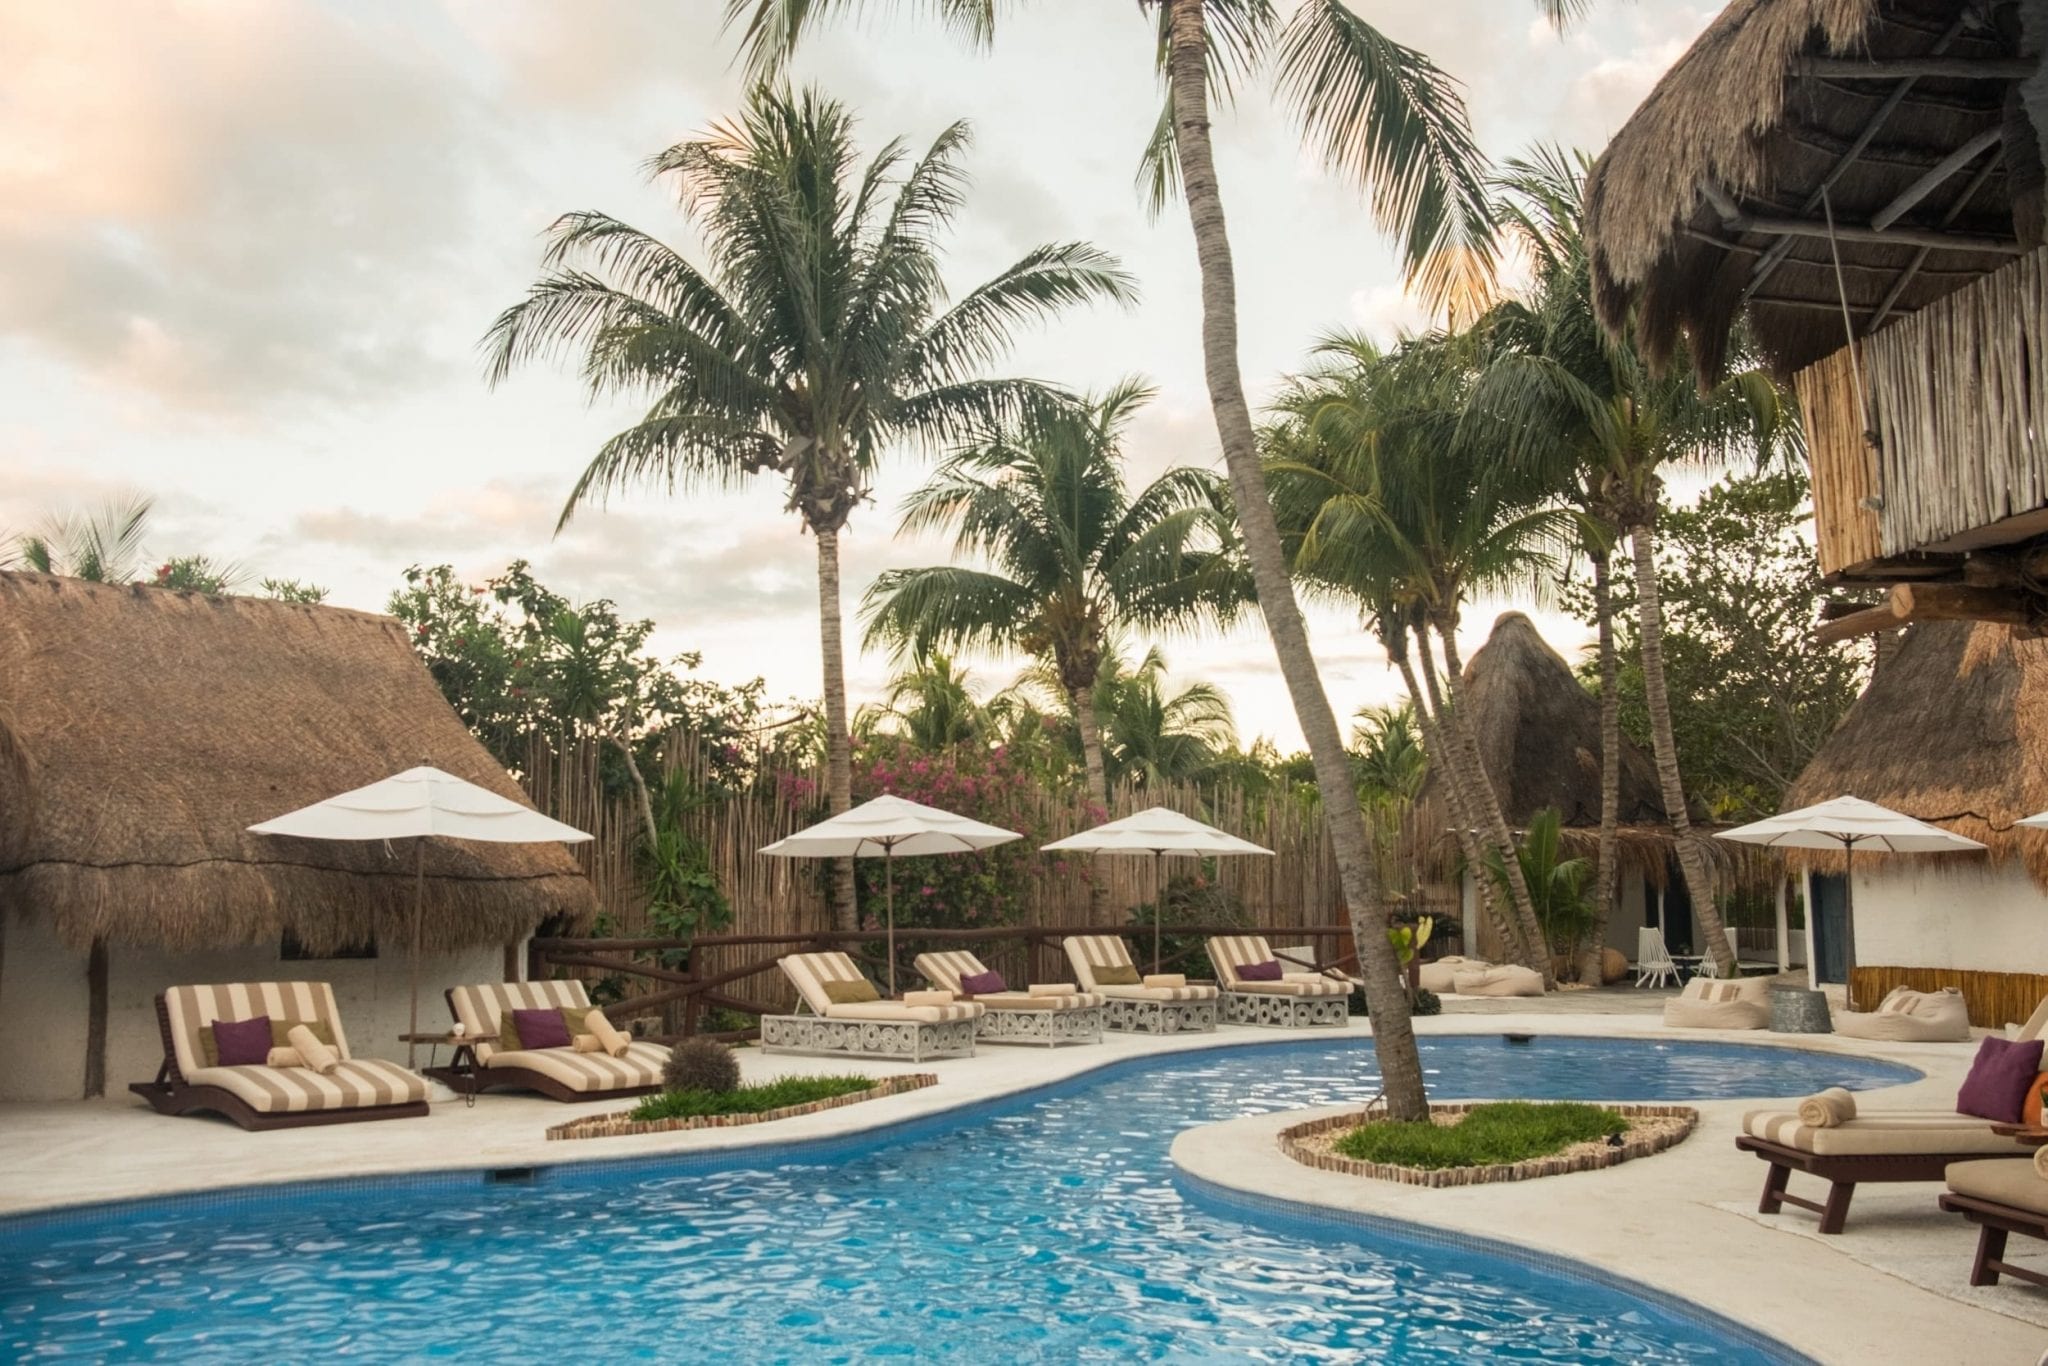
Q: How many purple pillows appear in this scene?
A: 5